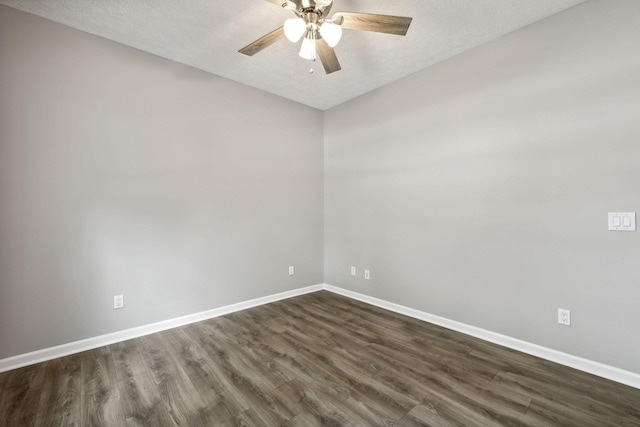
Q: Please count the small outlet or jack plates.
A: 5